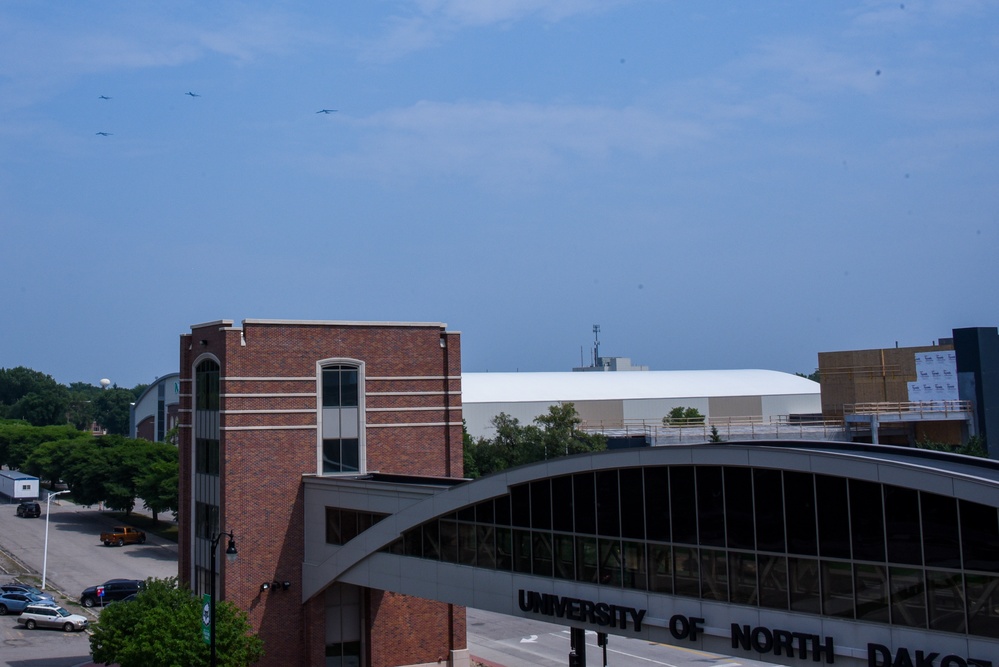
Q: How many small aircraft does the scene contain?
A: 4